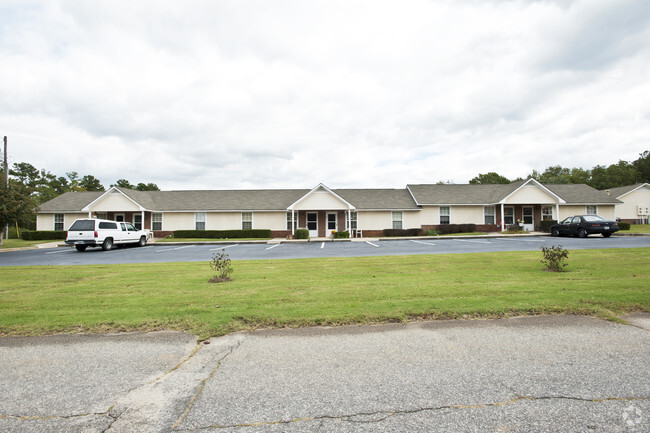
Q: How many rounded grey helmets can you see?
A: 0